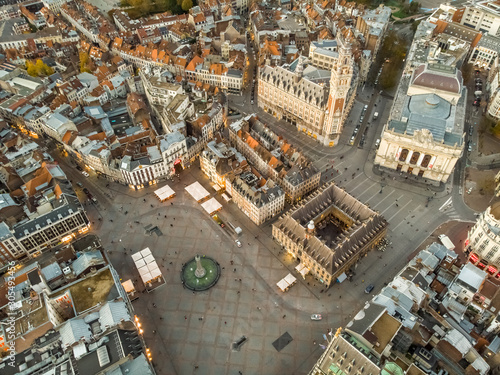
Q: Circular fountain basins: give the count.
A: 1